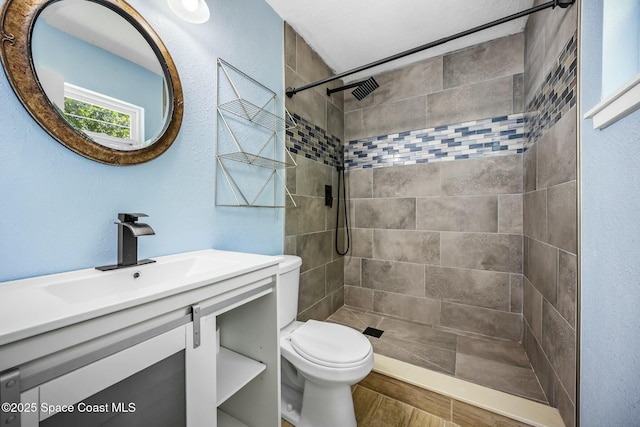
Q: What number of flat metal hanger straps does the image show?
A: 2